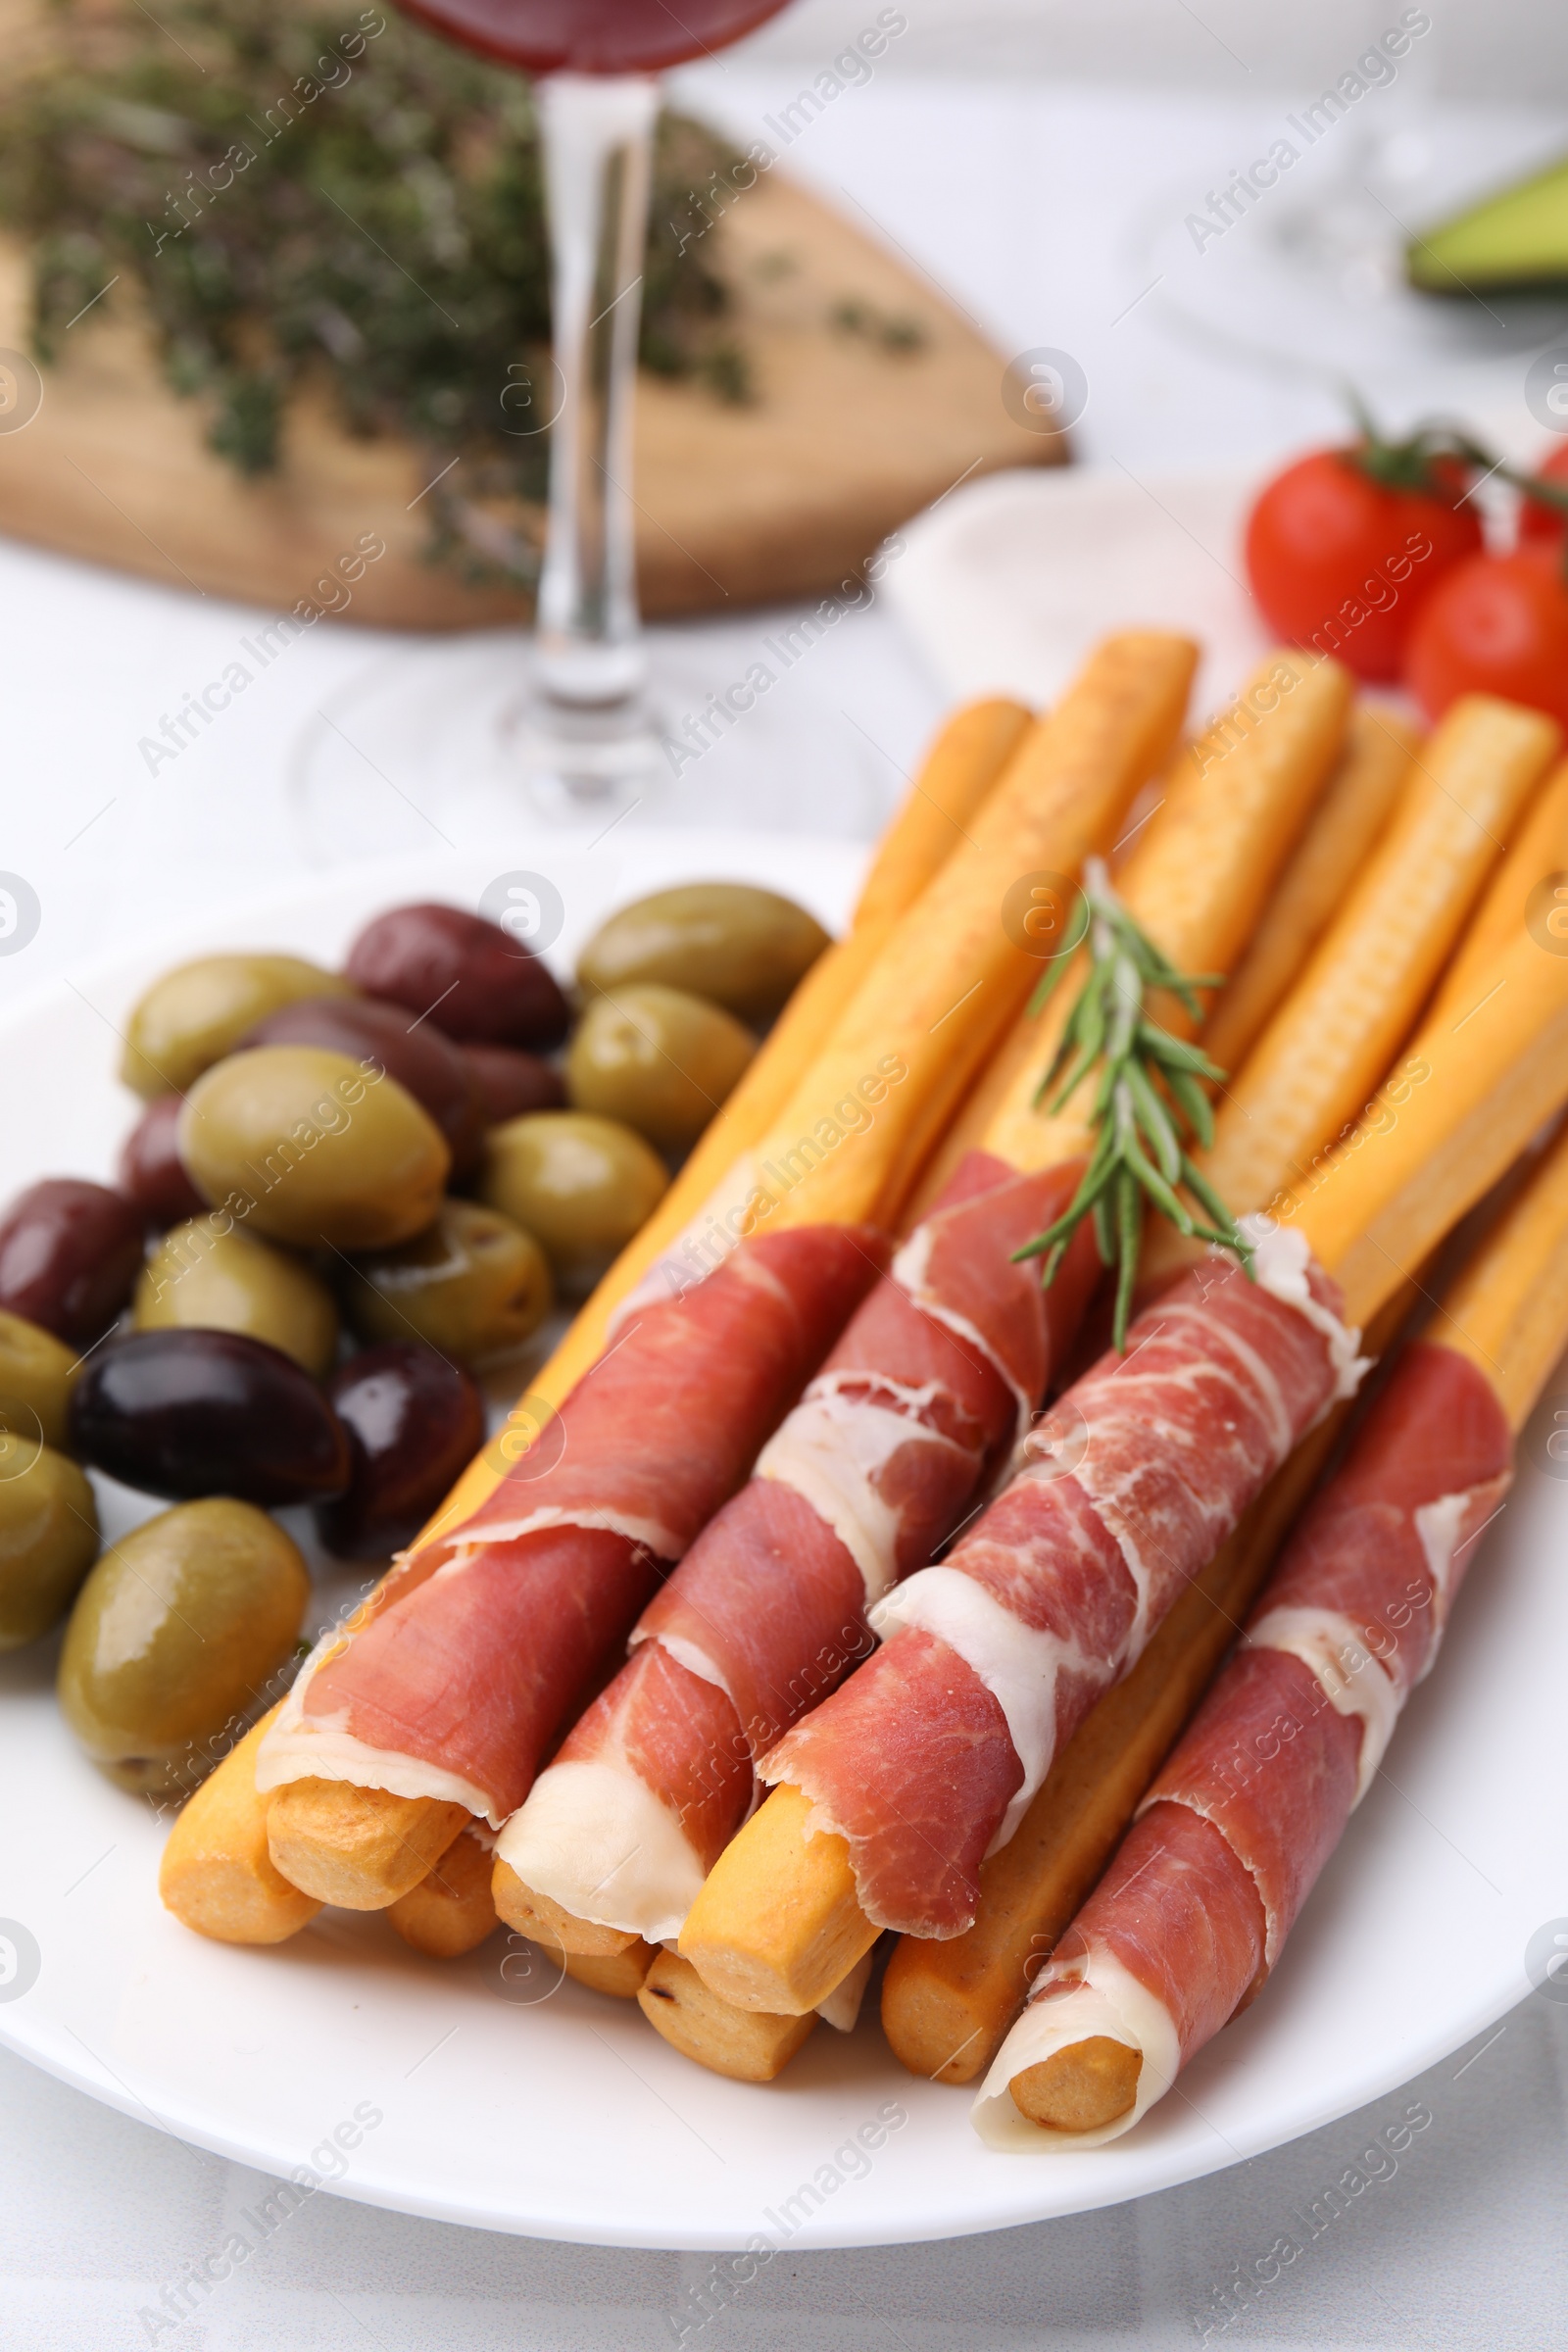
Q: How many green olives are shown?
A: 10